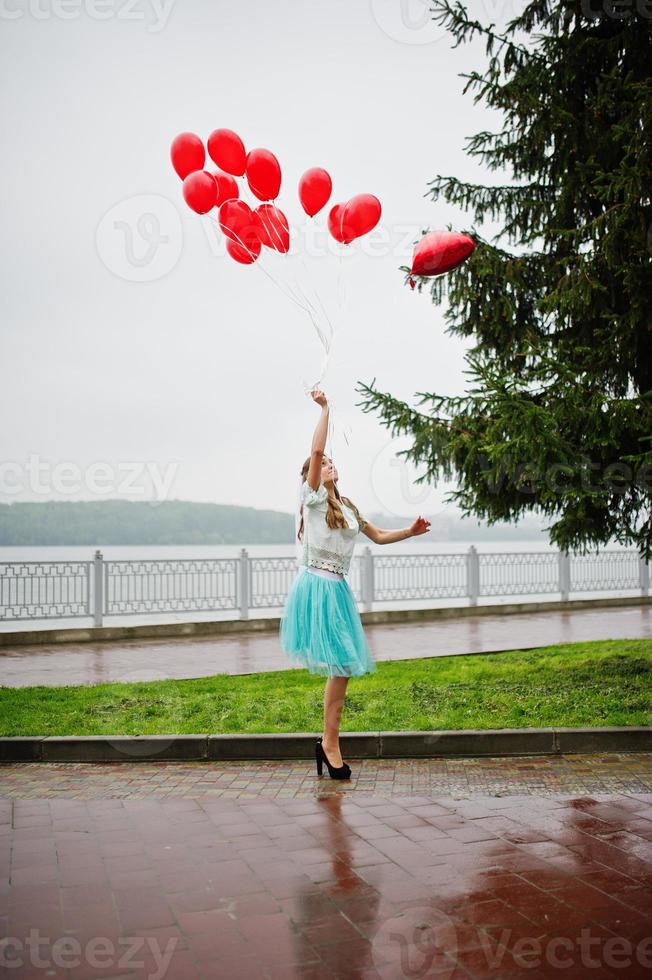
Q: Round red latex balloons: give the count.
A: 11